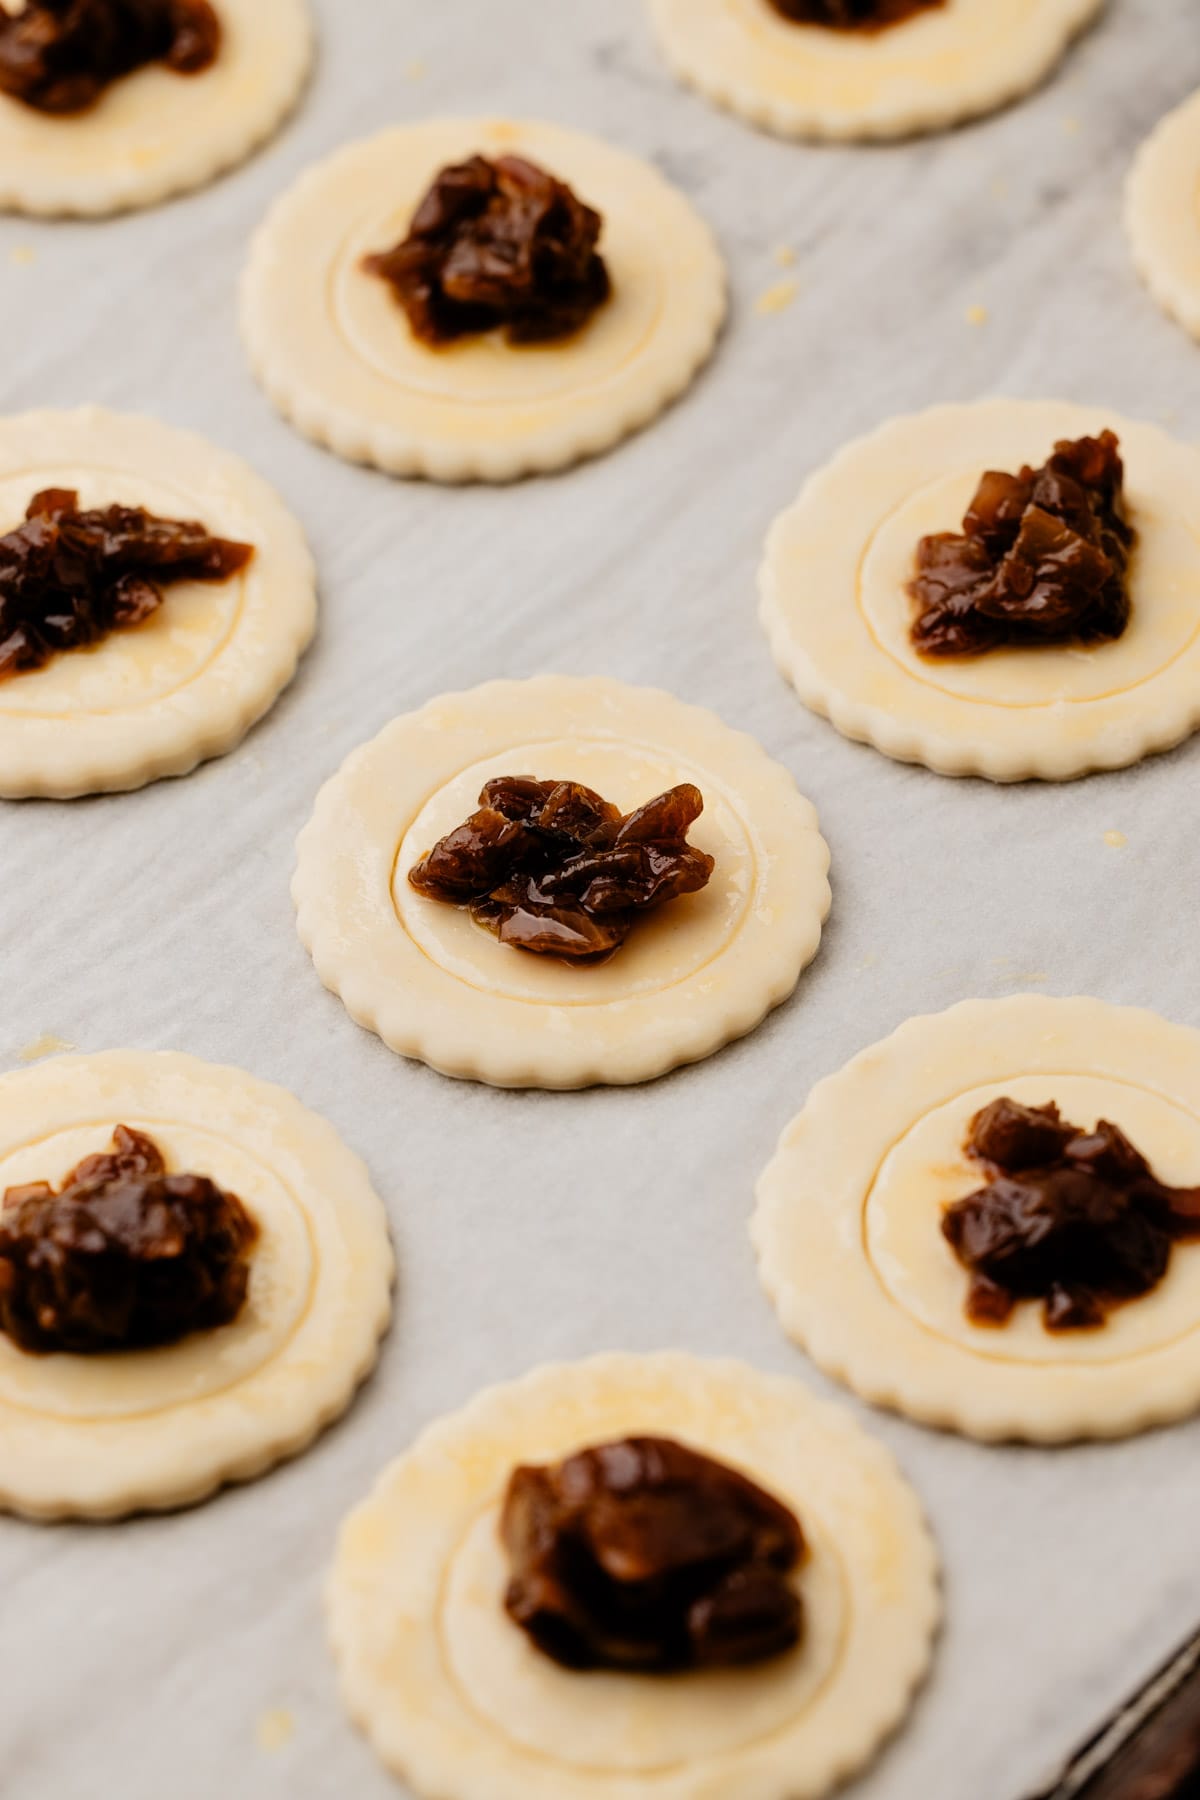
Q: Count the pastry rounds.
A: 10